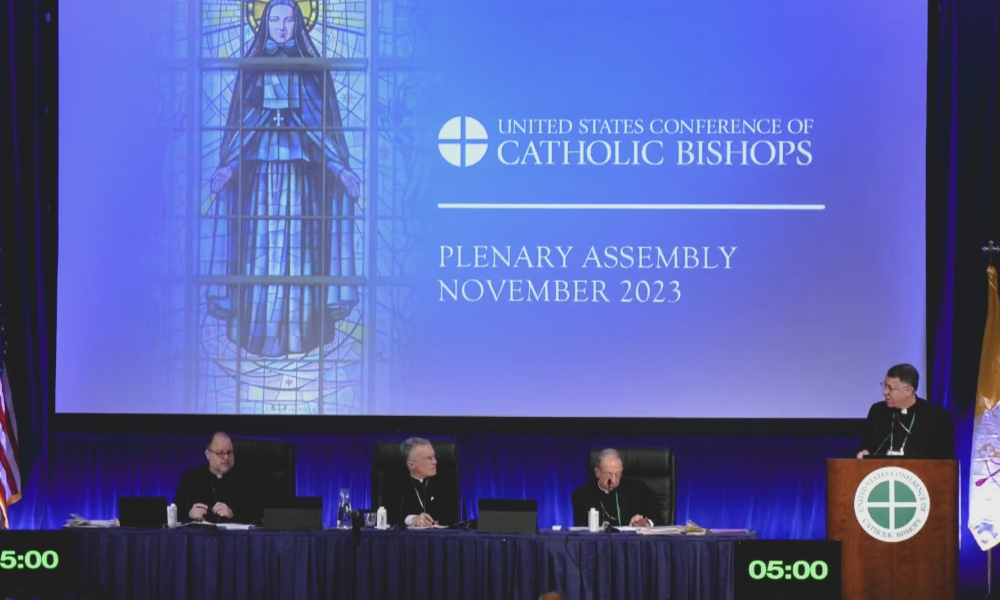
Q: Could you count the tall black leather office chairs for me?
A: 3